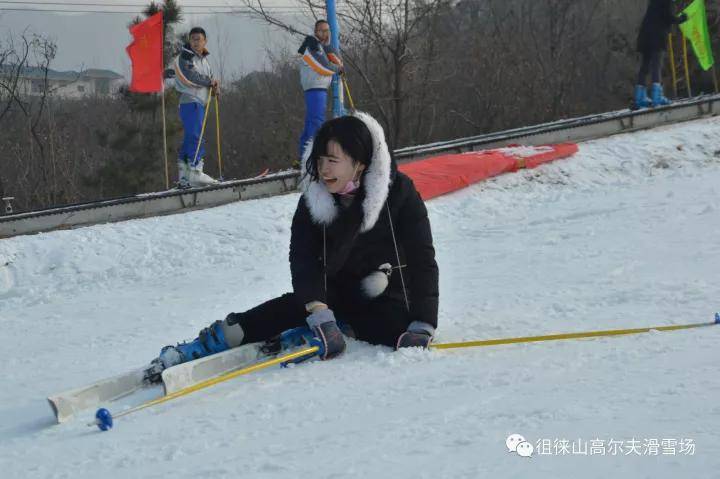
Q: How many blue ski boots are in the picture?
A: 4